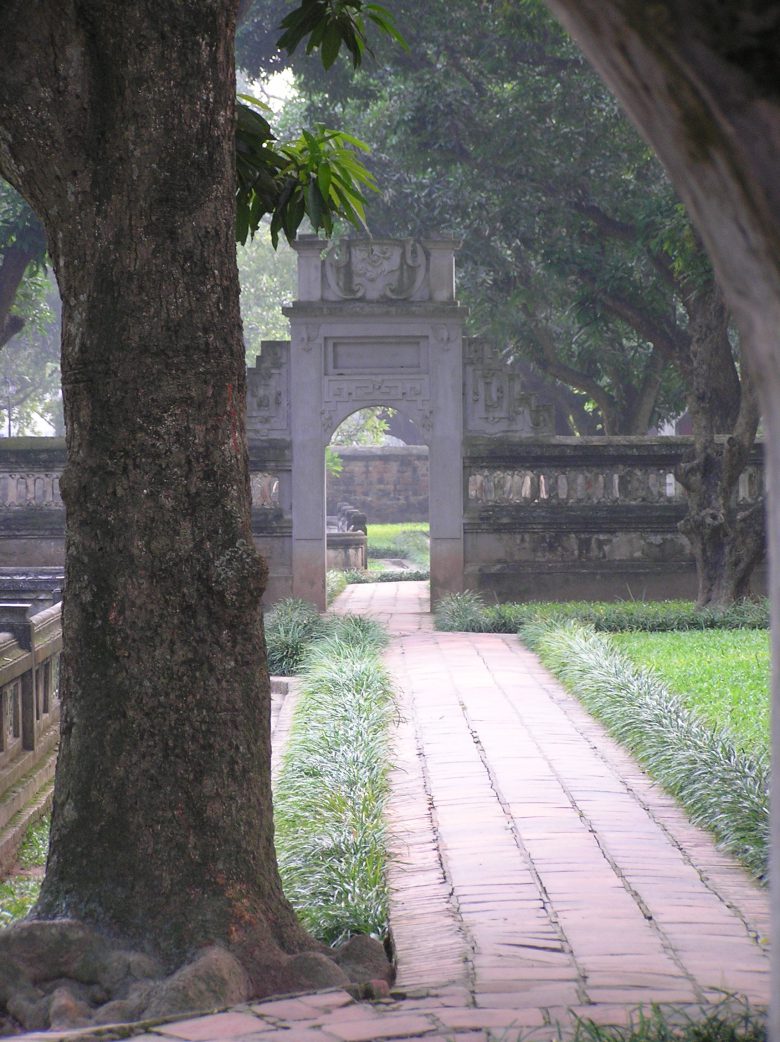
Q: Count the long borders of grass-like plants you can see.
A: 2